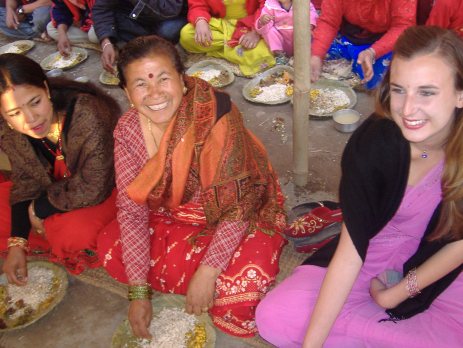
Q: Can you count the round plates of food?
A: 8